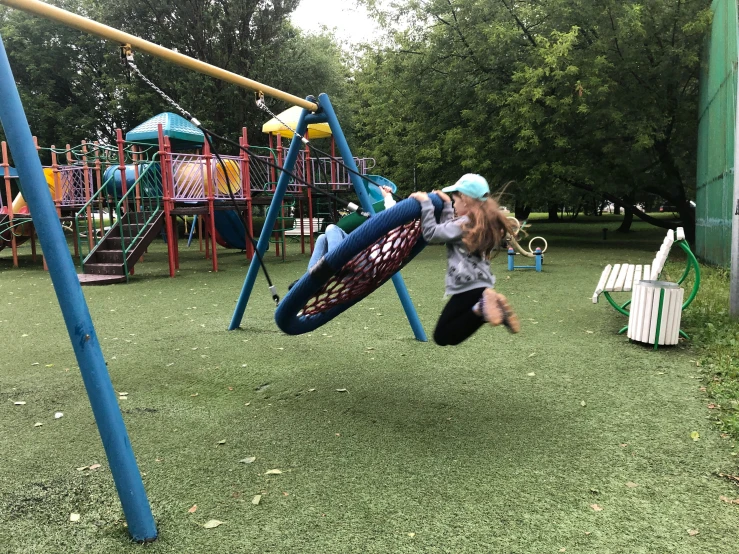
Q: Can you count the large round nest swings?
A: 1